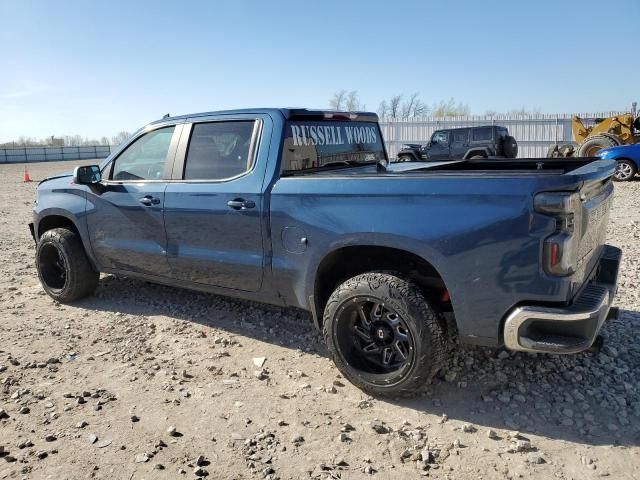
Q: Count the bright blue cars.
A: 1